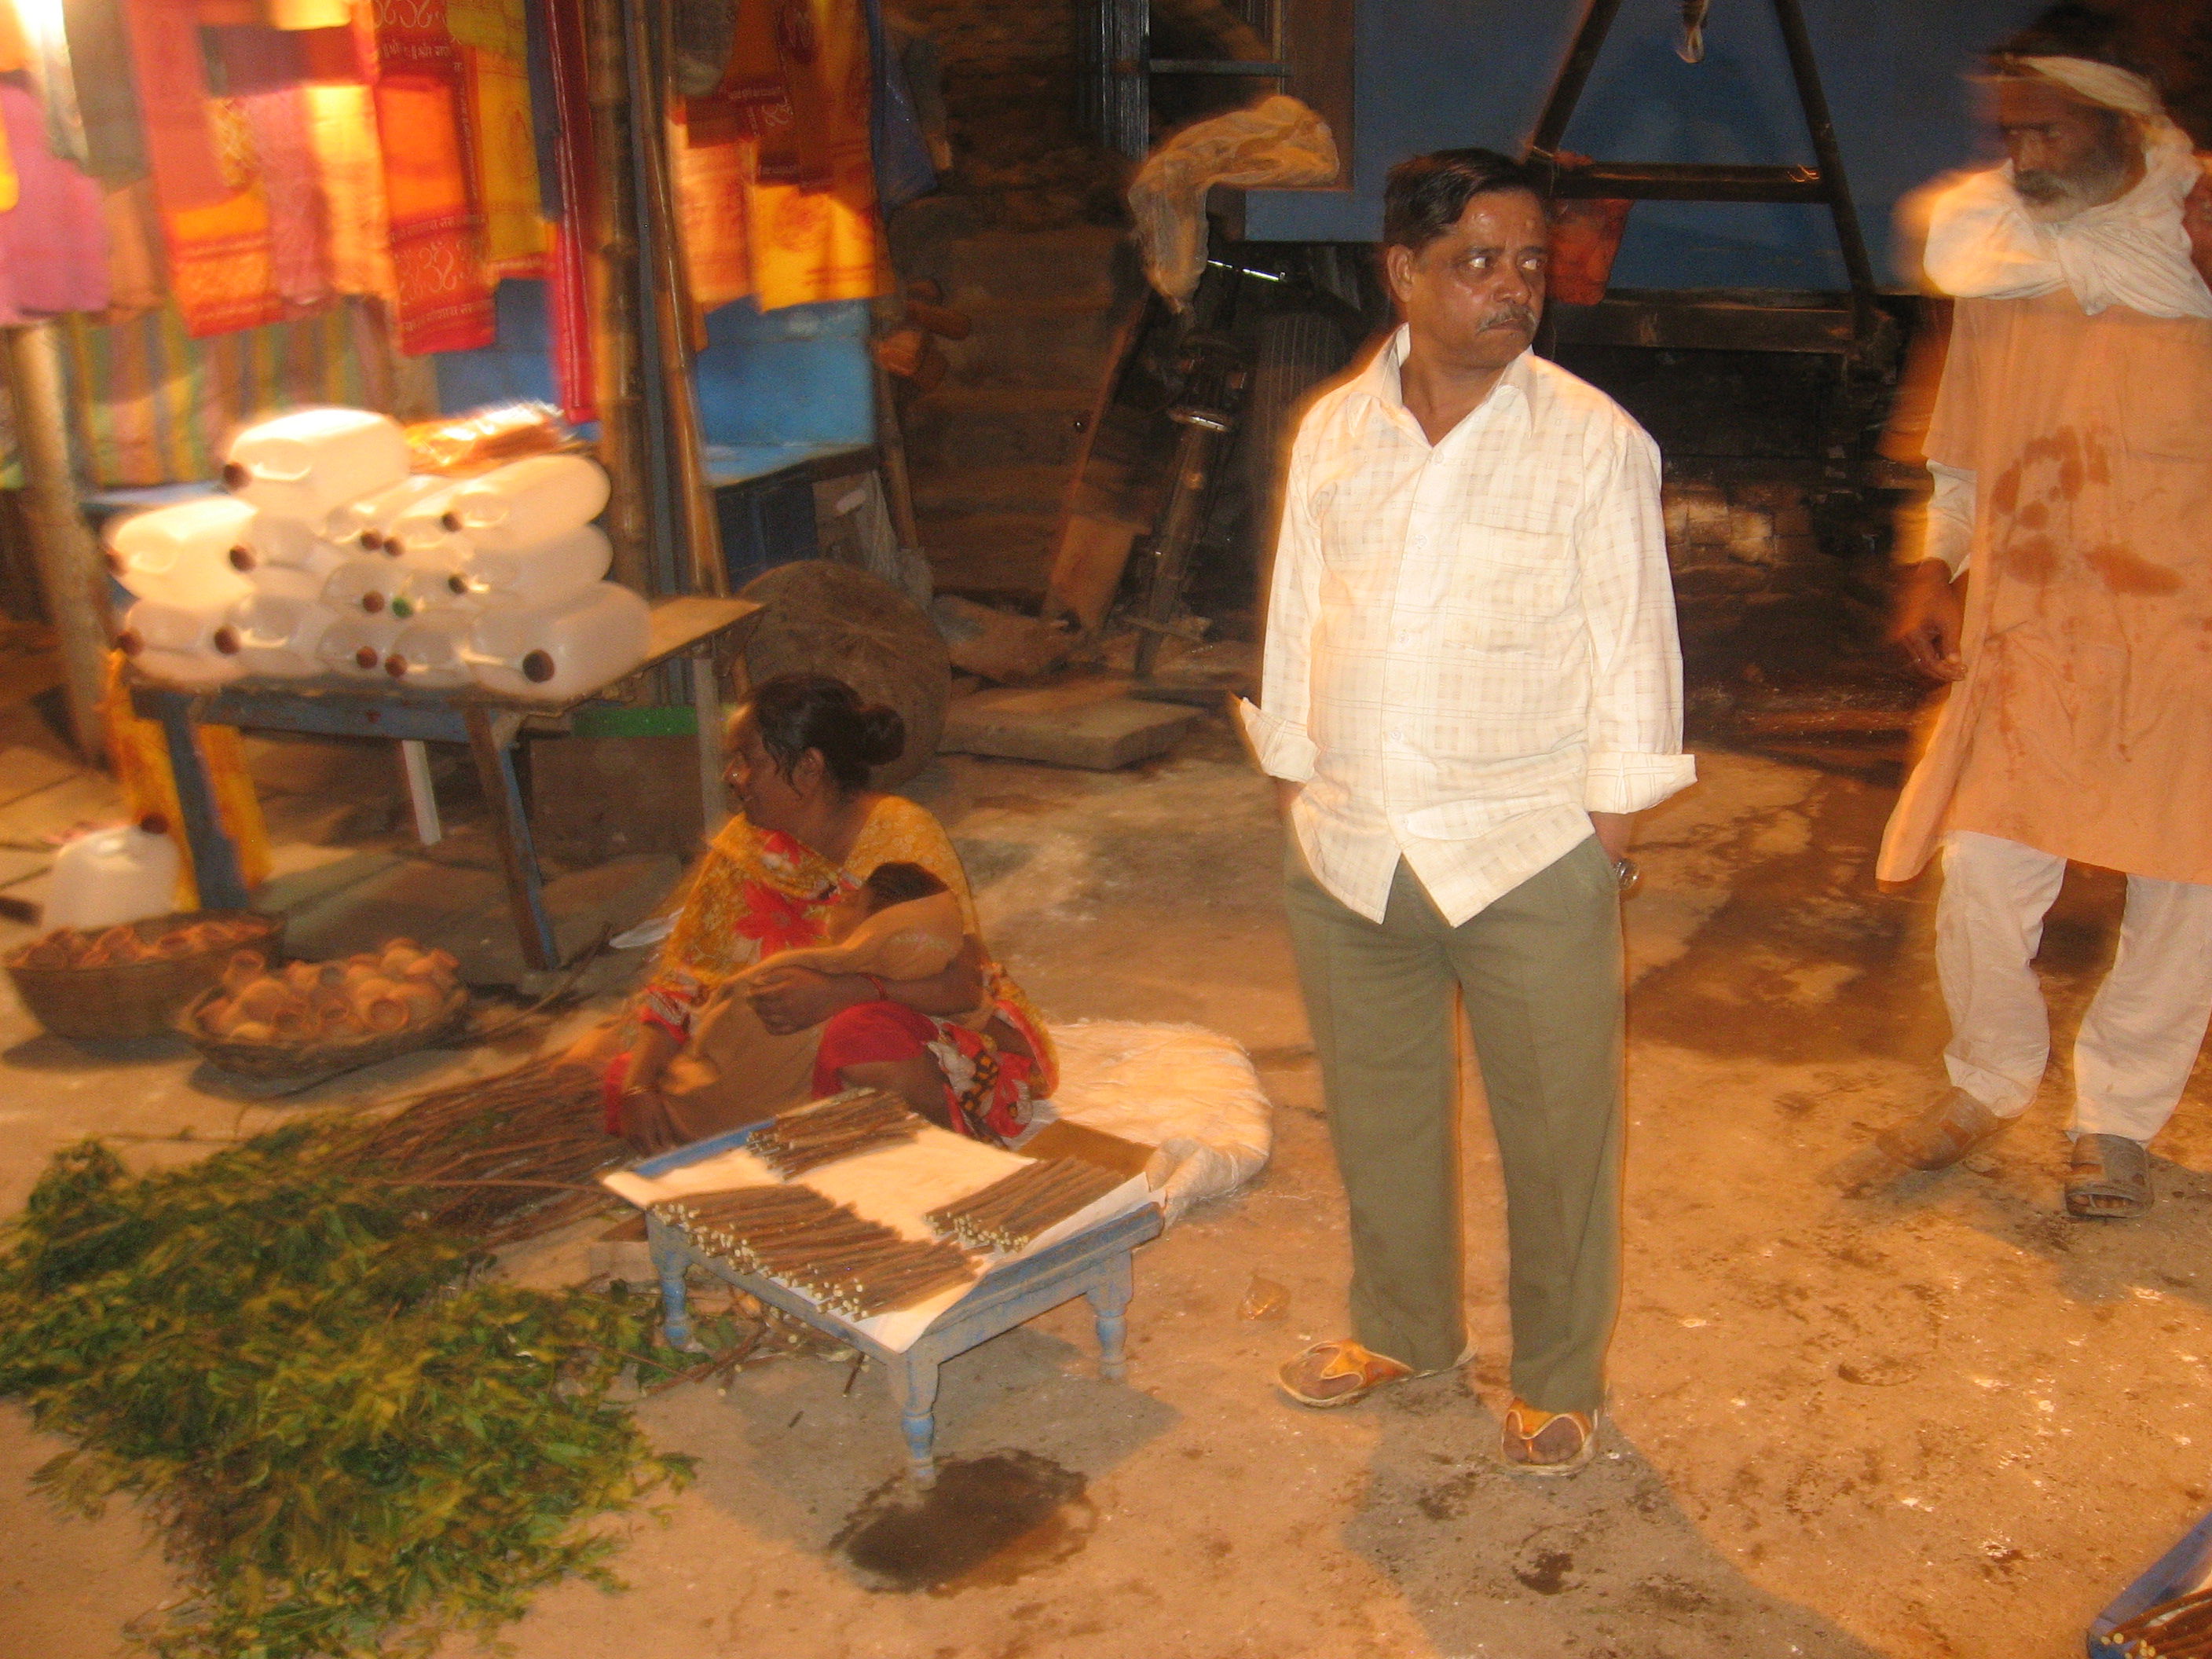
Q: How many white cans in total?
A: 15